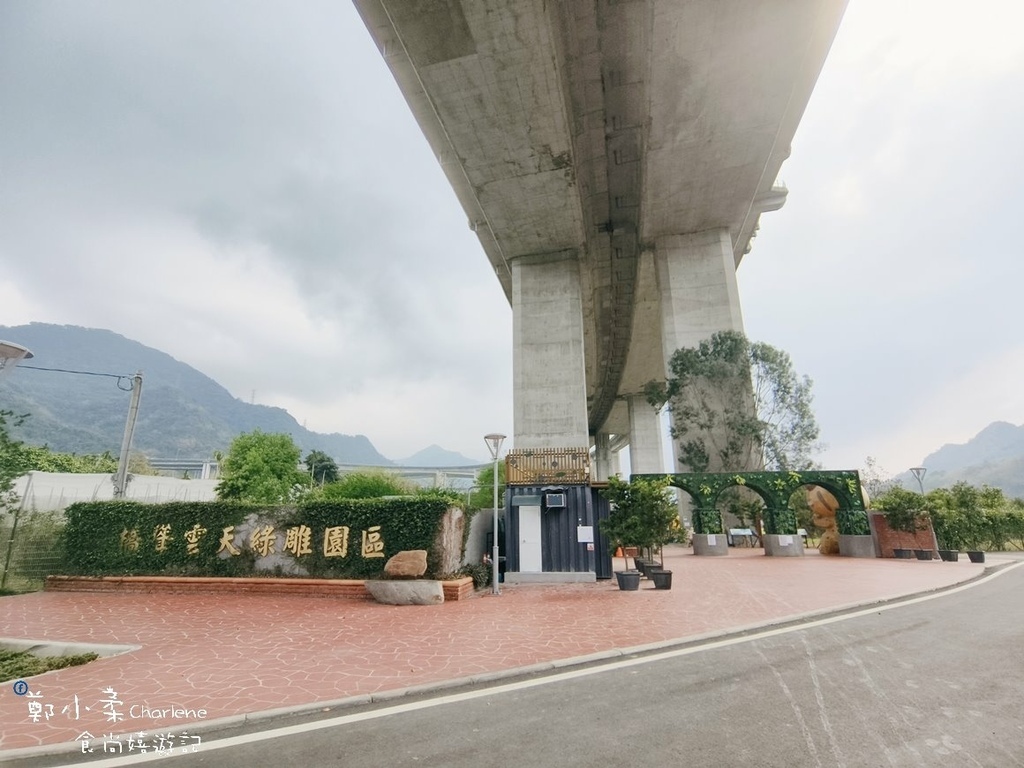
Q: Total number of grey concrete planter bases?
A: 3